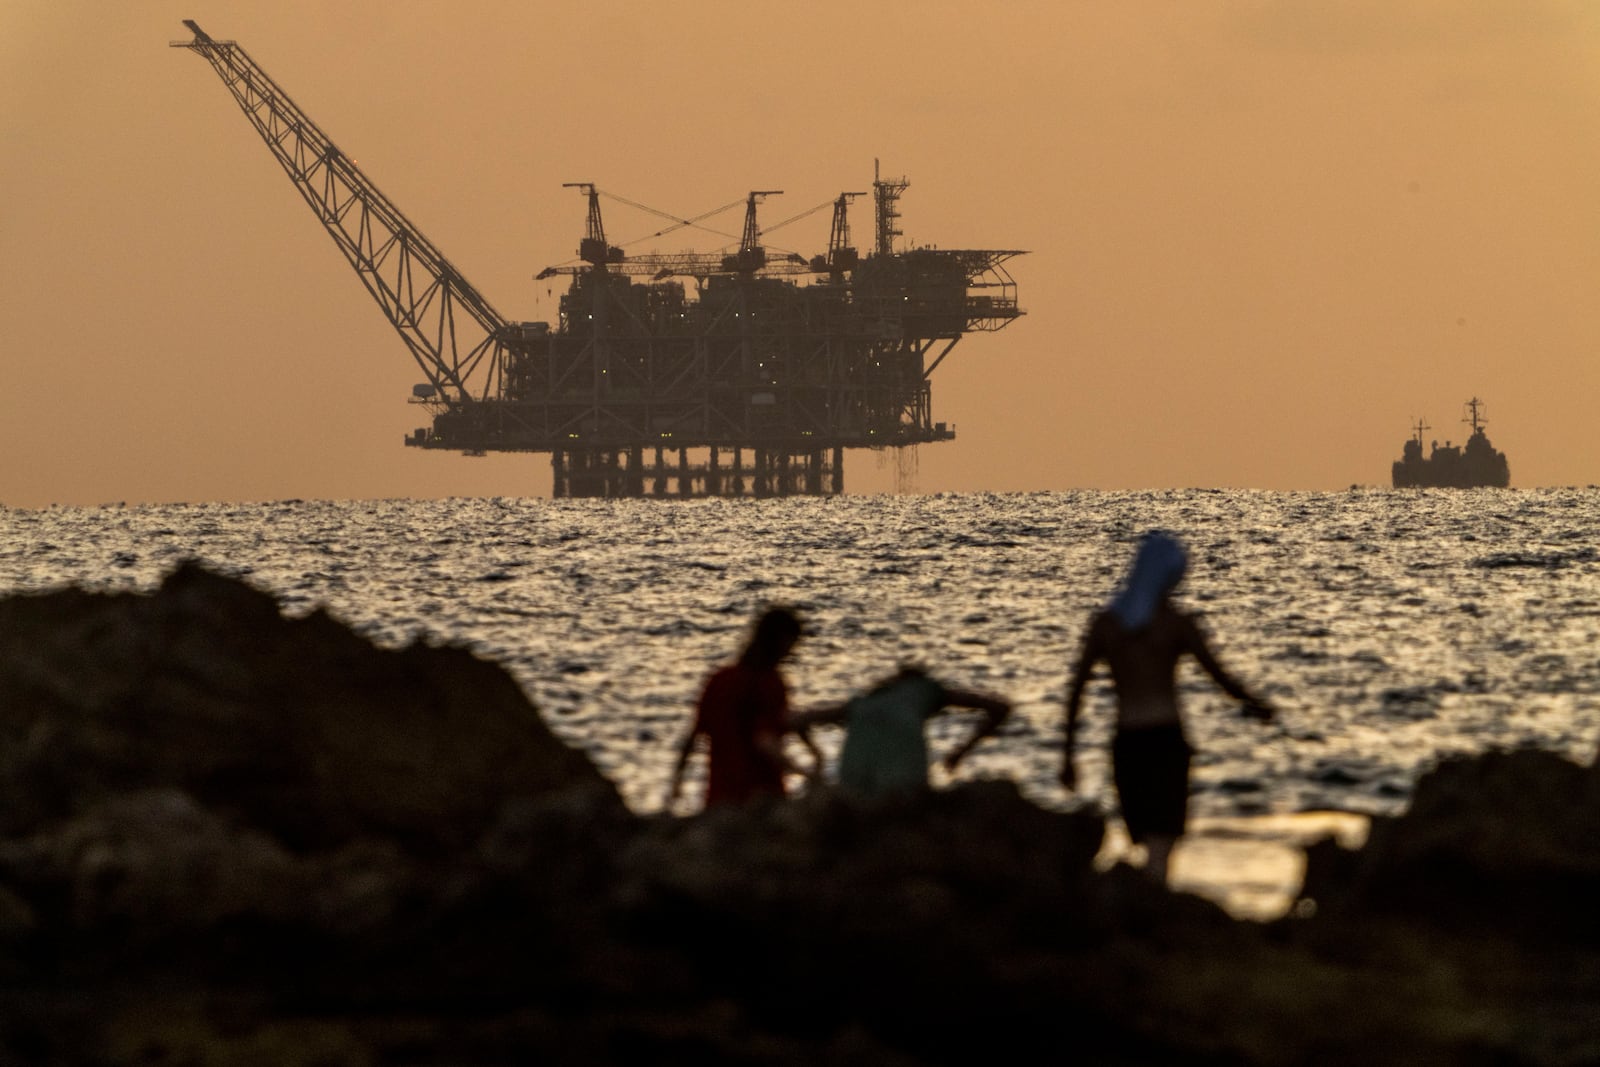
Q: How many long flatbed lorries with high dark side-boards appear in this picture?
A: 0